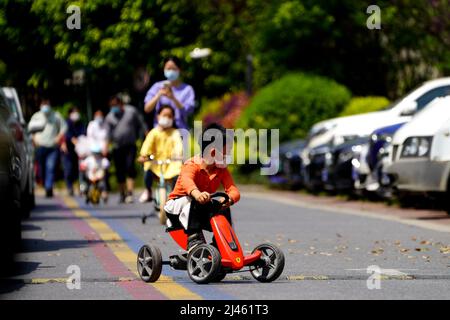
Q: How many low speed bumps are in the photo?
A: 1